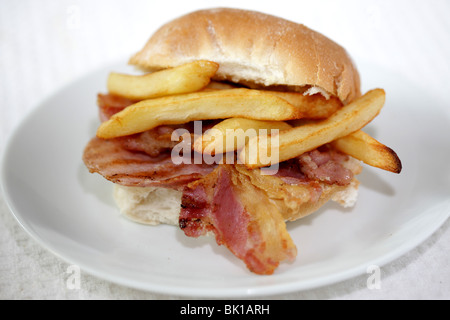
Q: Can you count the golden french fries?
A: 6